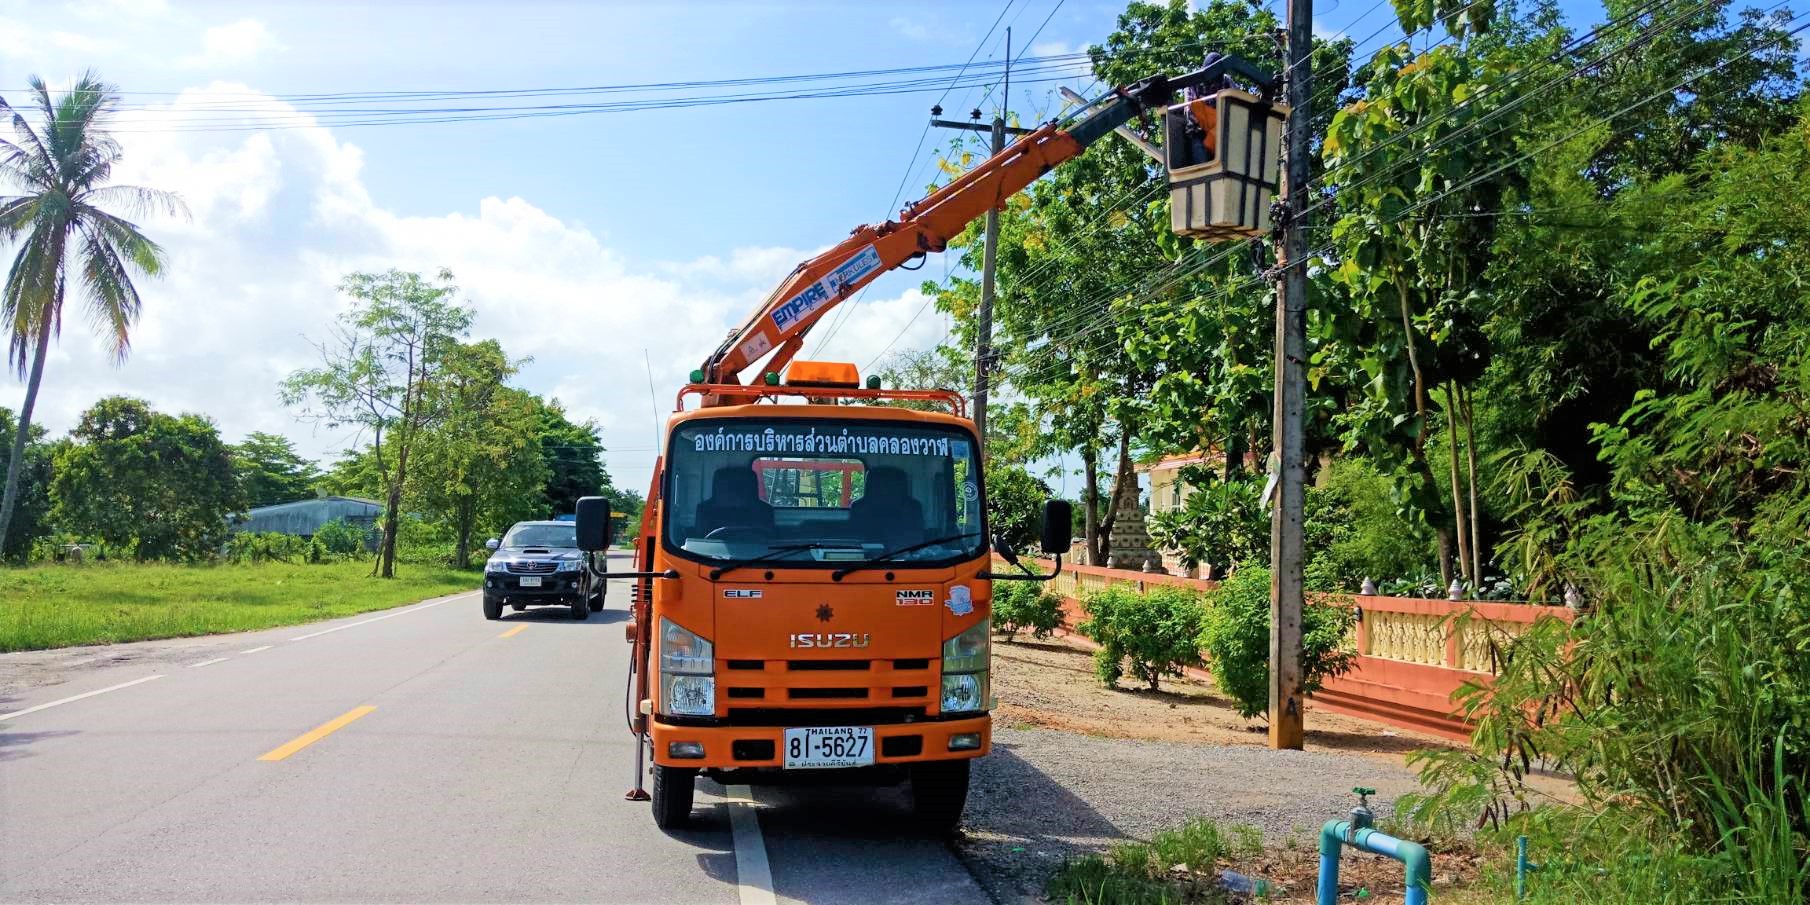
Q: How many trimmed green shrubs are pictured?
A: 3